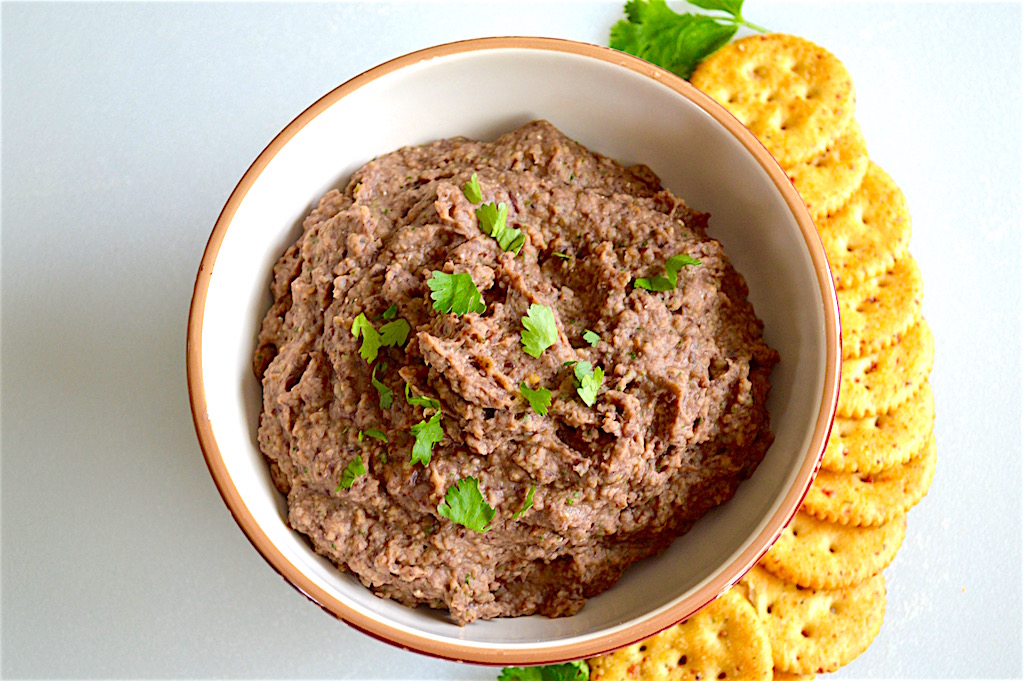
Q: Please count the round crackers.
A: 11